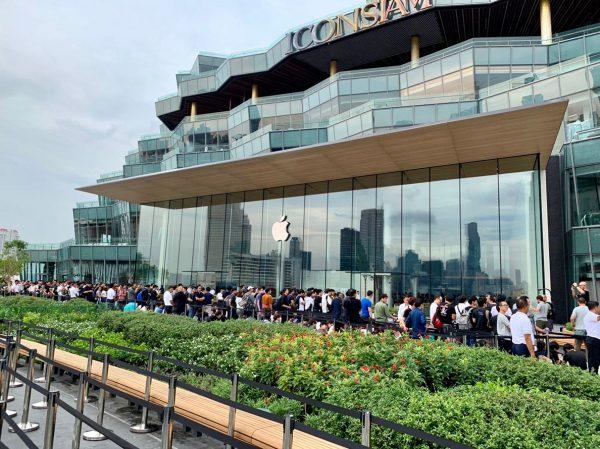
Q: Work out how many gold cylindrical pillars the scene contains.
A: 5